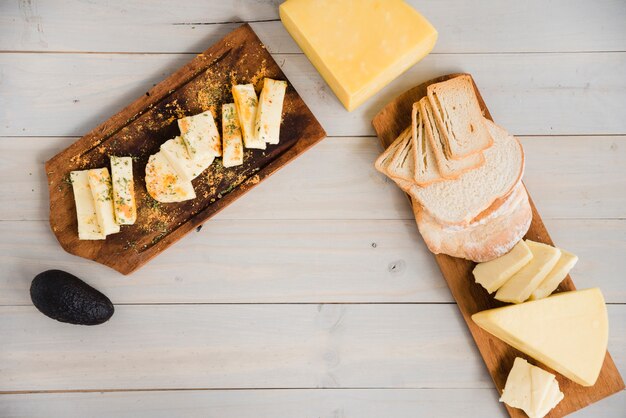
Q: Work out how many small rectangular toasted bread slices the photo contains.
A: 5